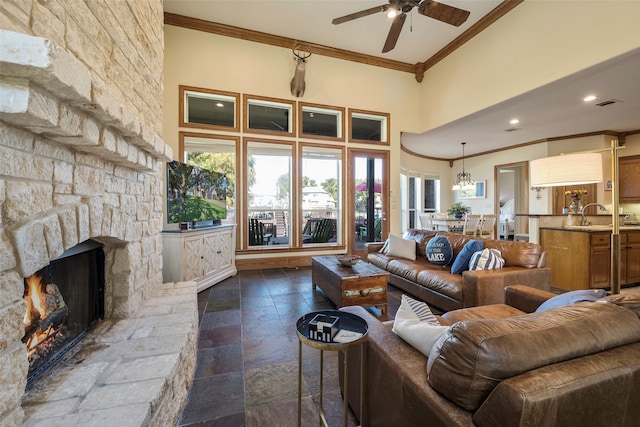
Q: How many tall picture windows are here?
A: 3